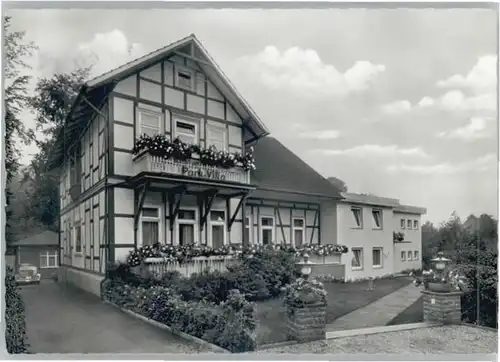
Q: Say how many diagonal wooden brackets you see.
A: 4